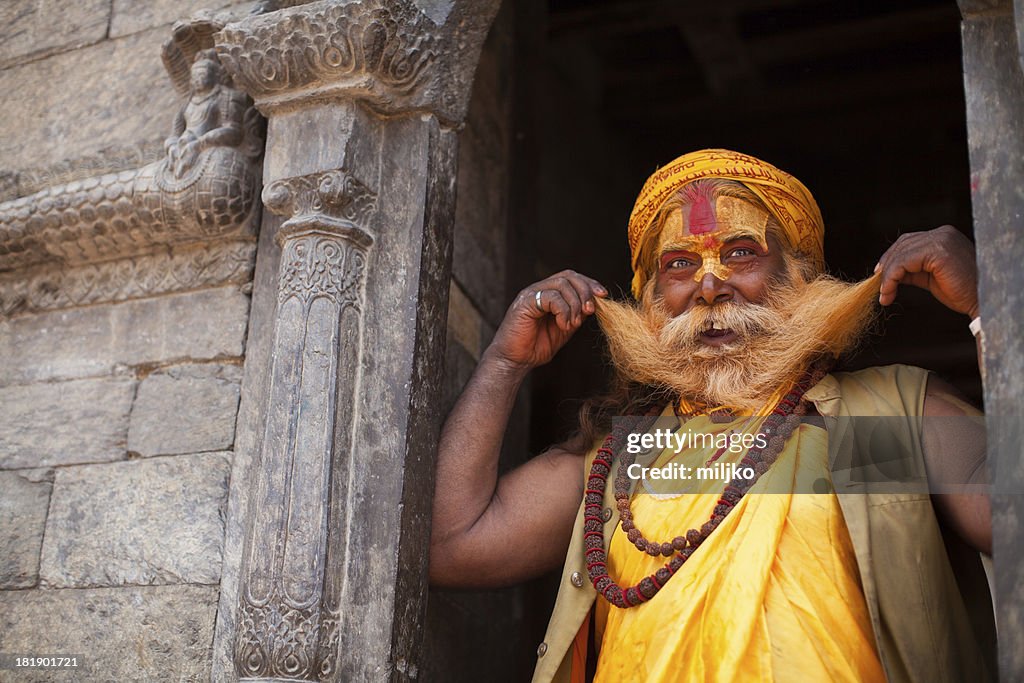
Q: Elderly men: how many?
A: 1